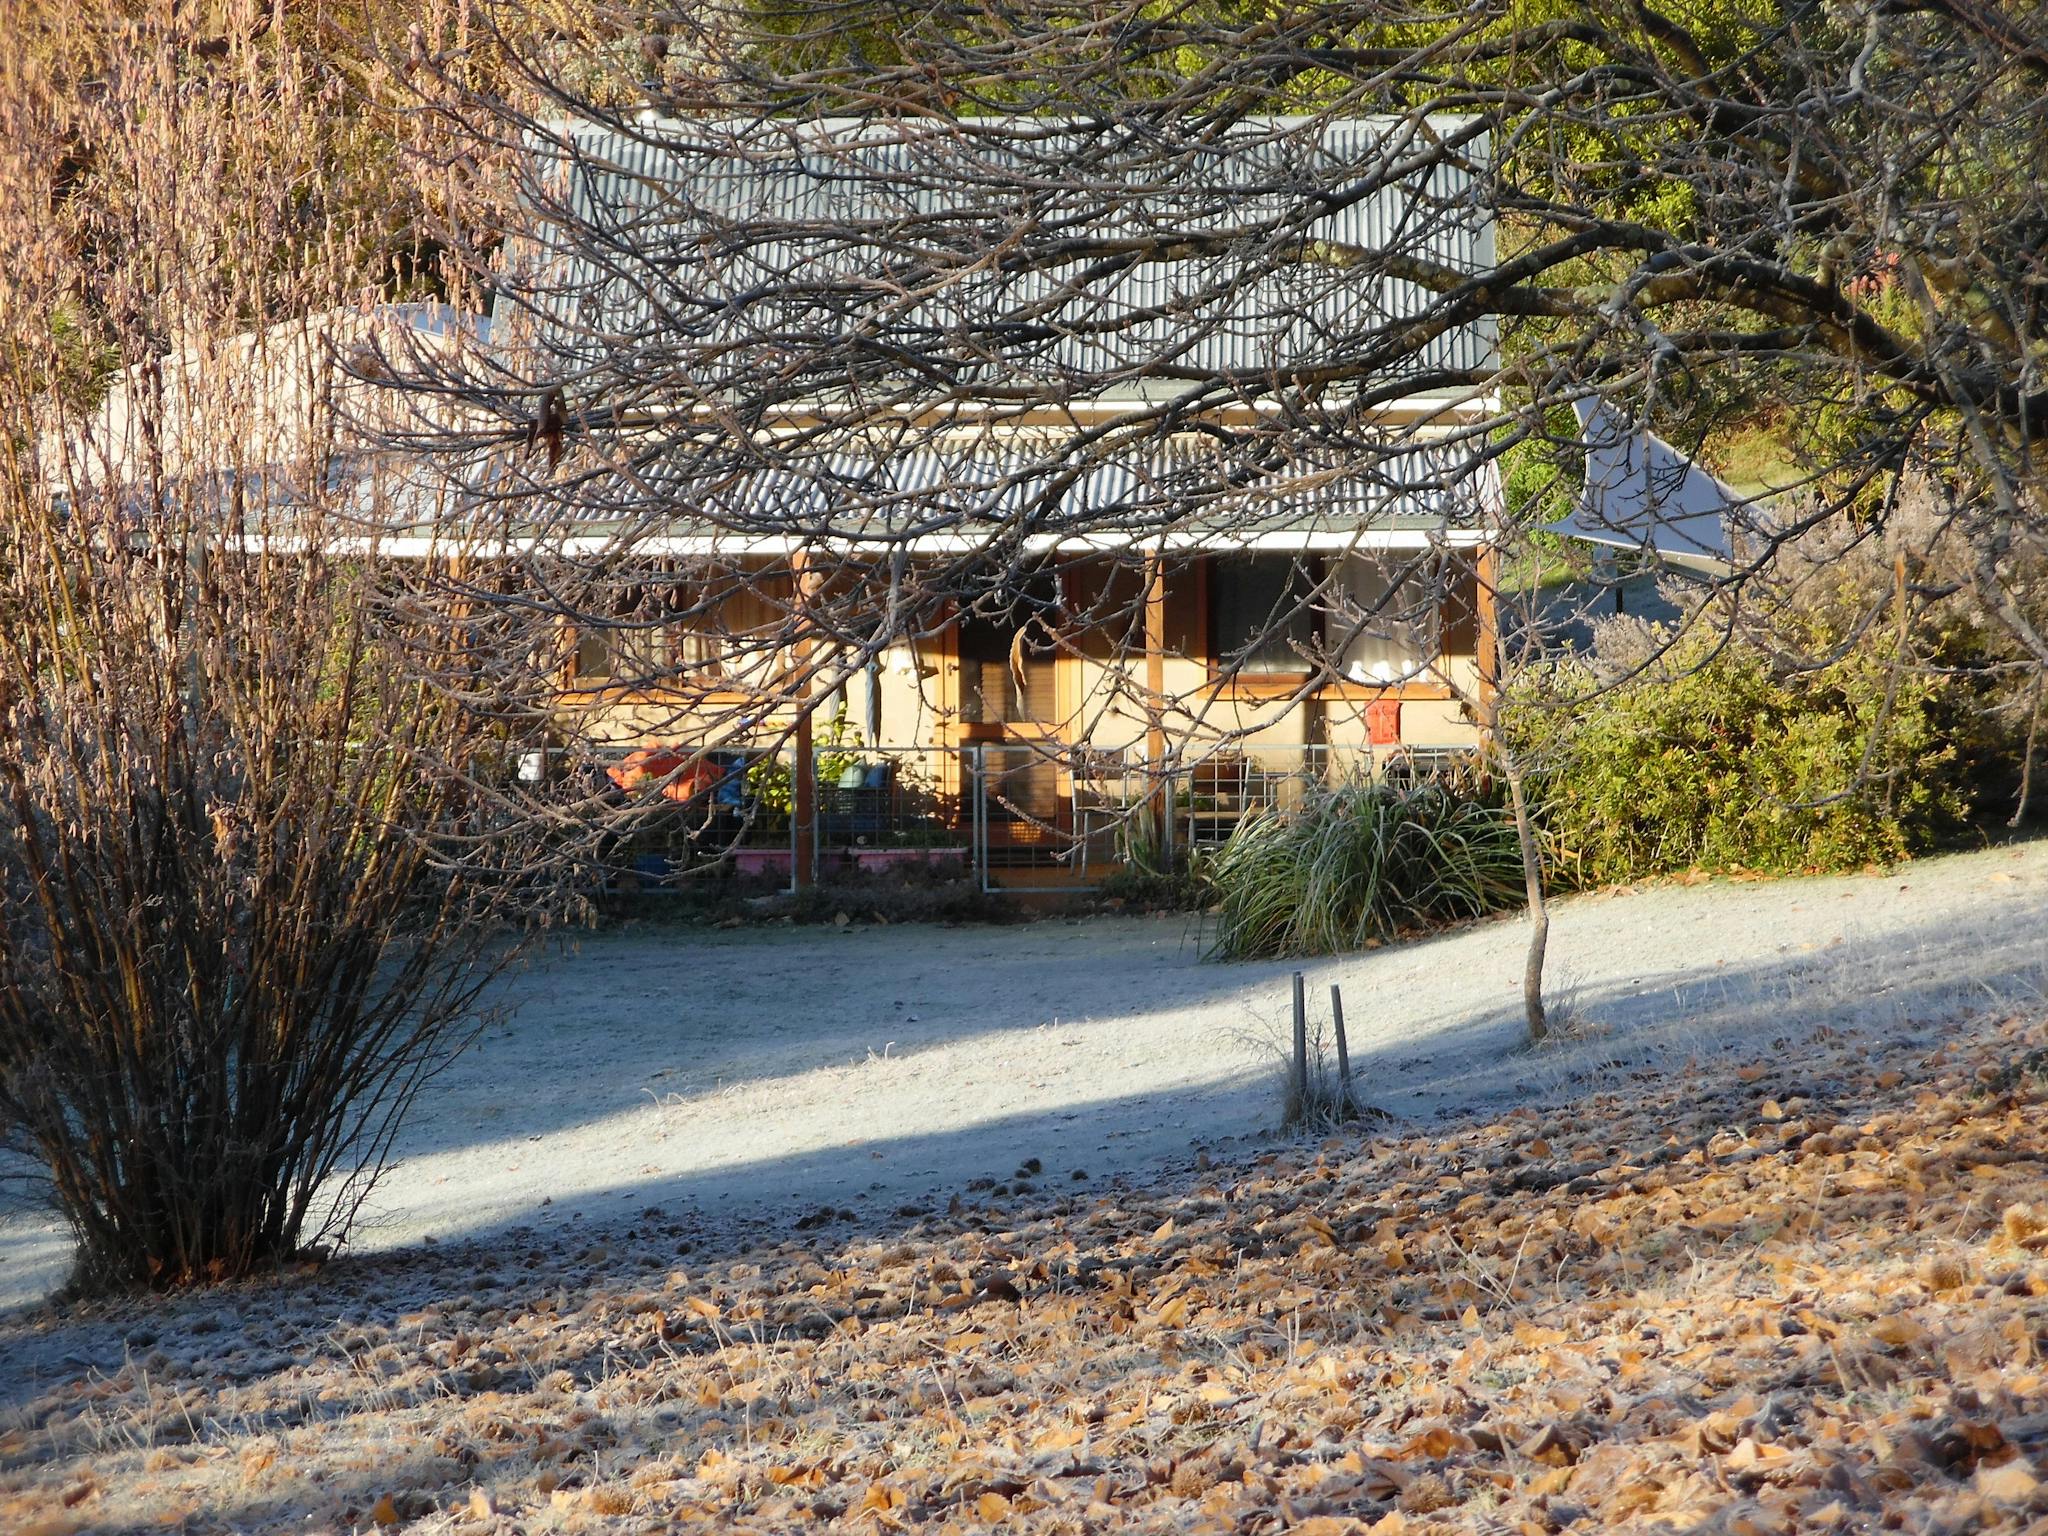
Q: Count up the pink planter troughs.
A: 2